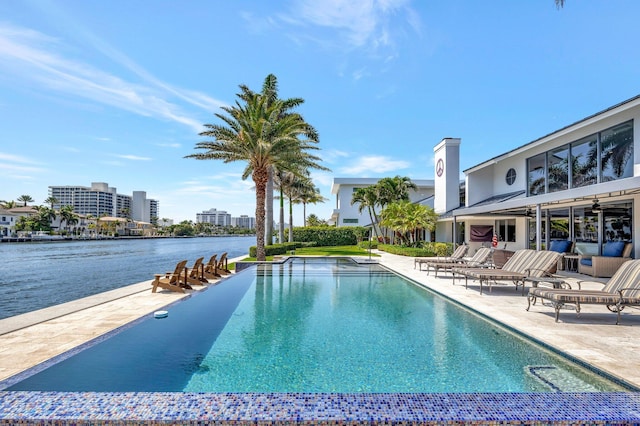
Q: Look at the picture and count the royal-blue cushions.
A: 3